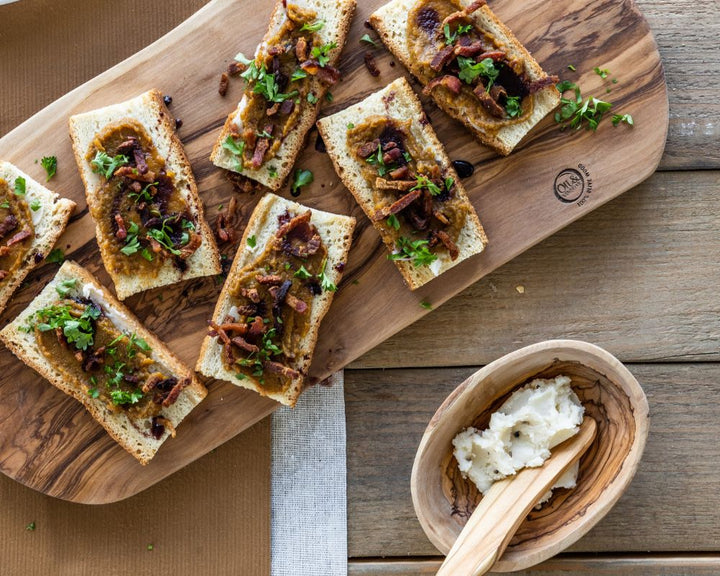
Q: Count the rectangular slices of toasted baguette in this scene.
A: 7